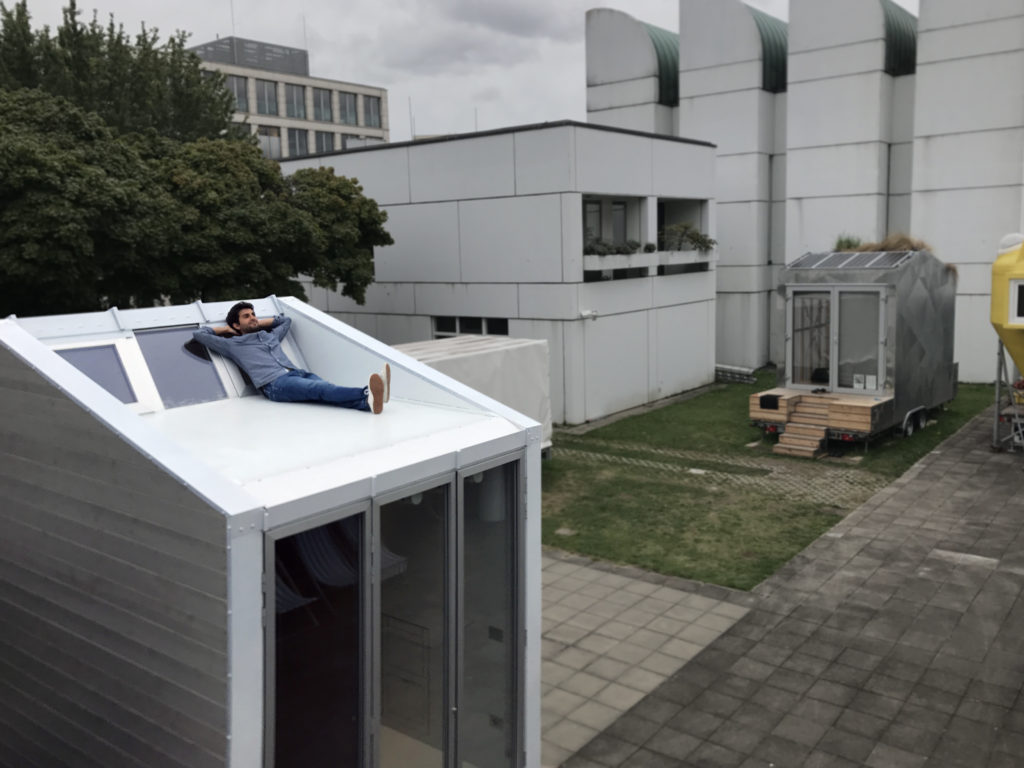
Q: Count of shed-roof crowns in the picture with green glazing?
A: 3